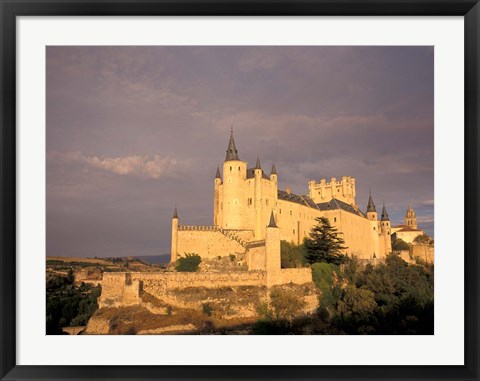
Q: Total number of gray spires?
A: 8